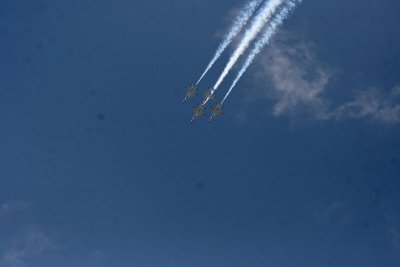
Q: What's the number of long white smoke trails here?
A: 3